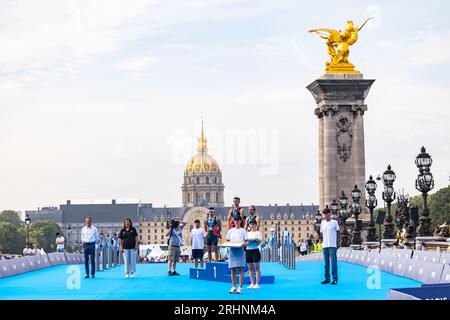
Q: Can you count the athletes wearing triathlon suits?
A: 3